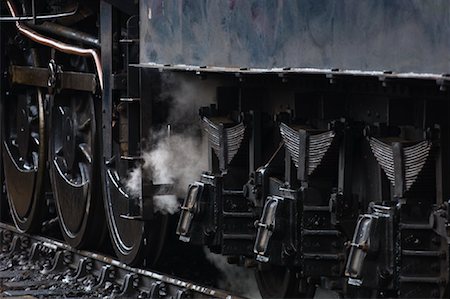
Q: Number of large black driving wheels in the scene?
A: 3